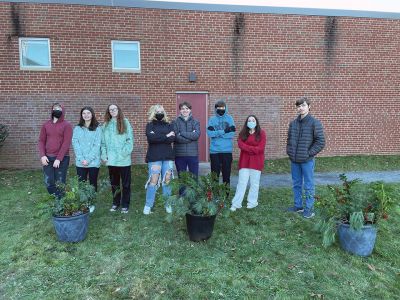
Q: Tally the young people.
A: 8